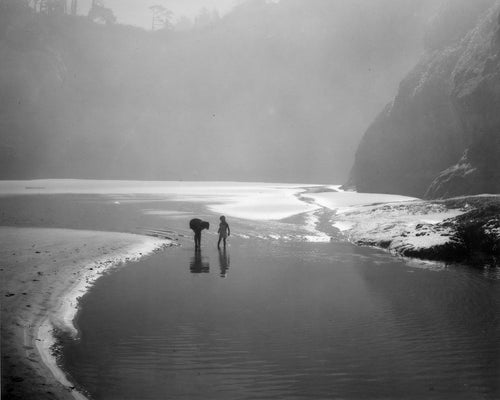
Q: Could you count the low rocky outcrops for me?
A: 1